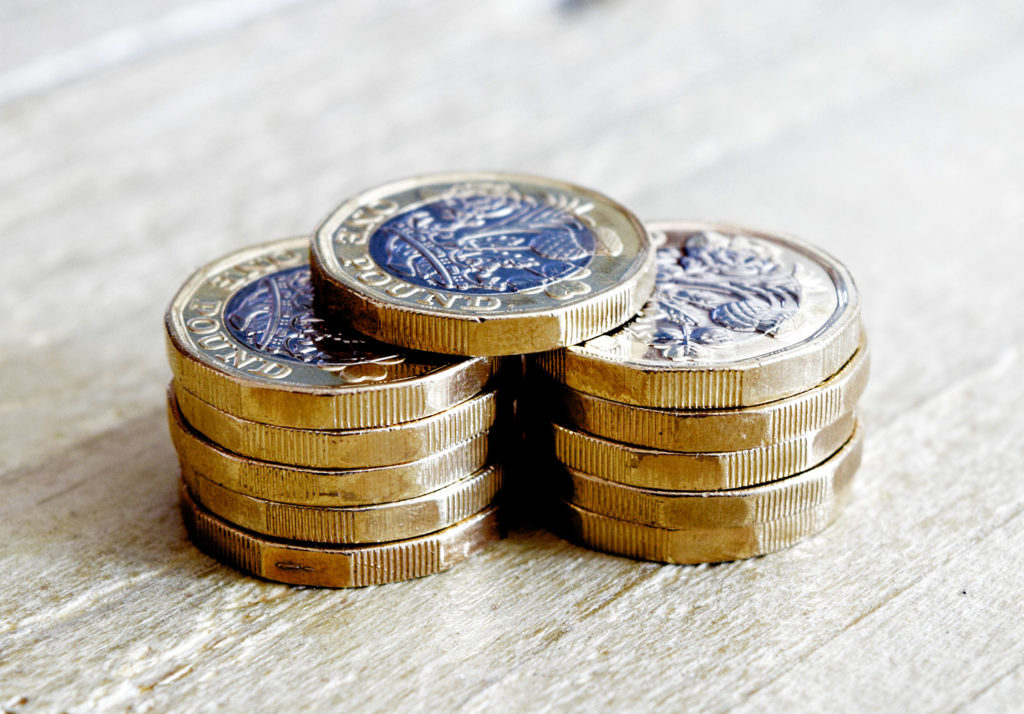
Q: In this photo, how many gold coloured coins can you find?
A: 11